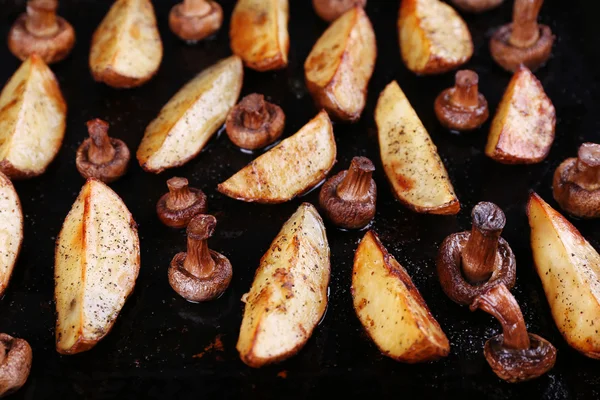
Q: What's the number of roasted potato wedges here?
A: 14